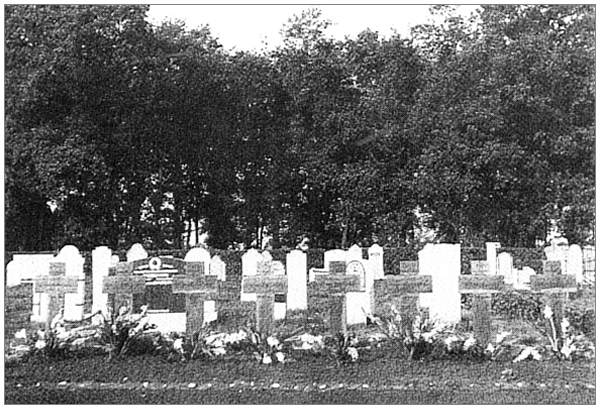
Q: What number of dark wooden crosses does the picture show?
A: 8